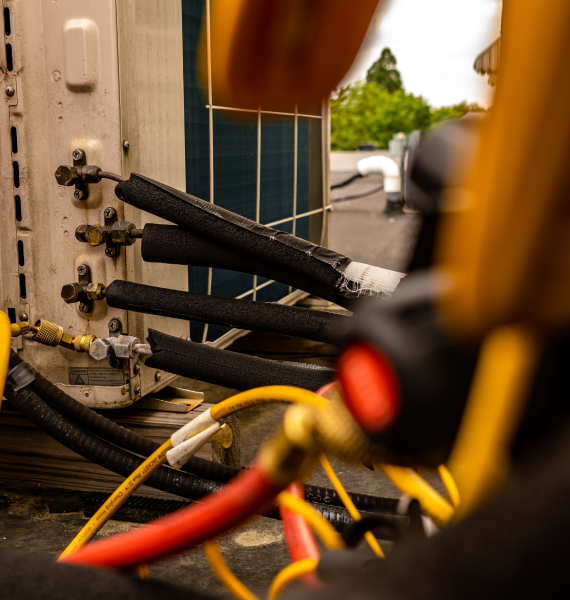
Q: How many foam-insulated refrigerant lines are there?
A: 4